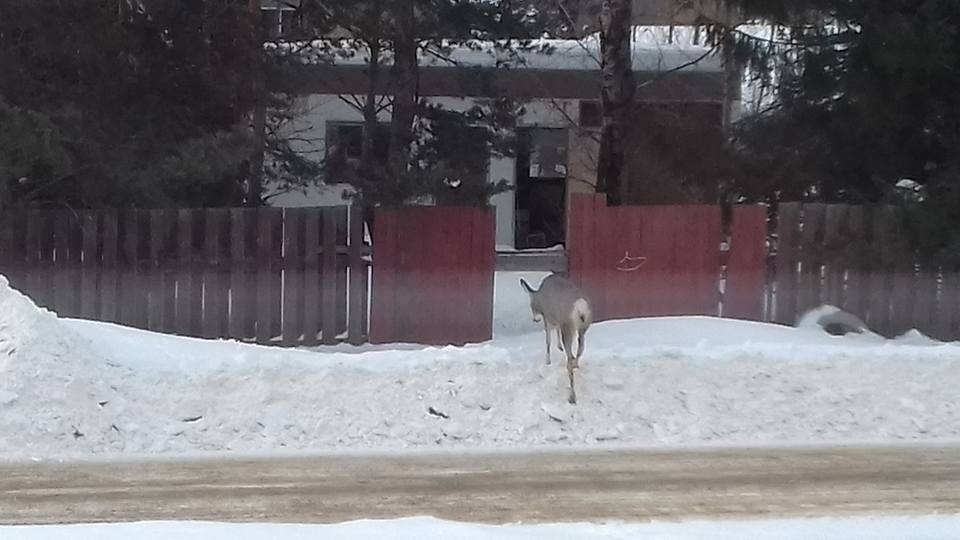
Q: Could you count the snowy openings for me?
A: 1